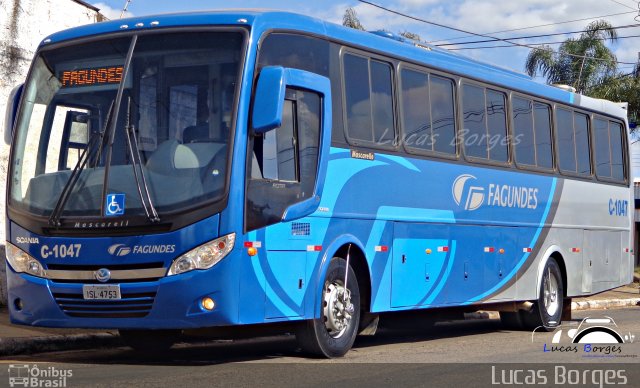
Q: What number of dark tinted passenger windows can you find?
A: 6